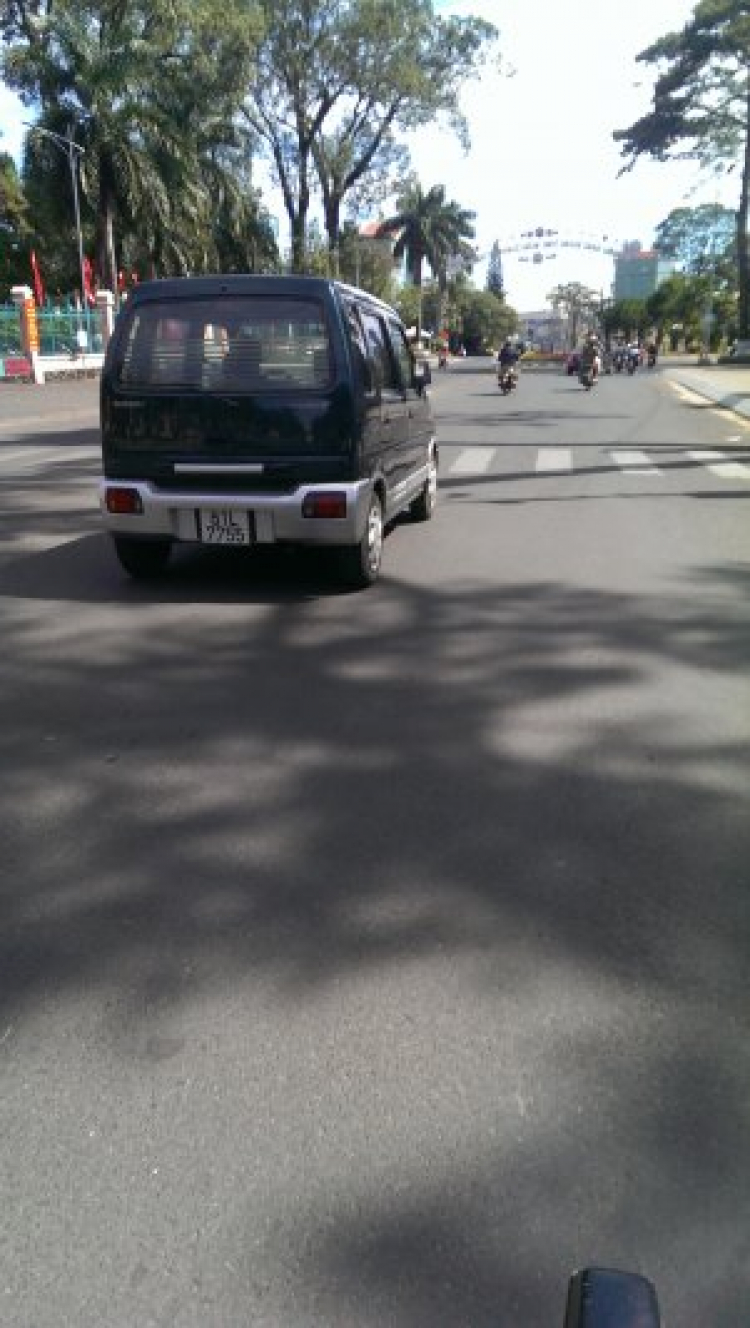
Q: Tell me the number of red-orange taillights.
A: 2